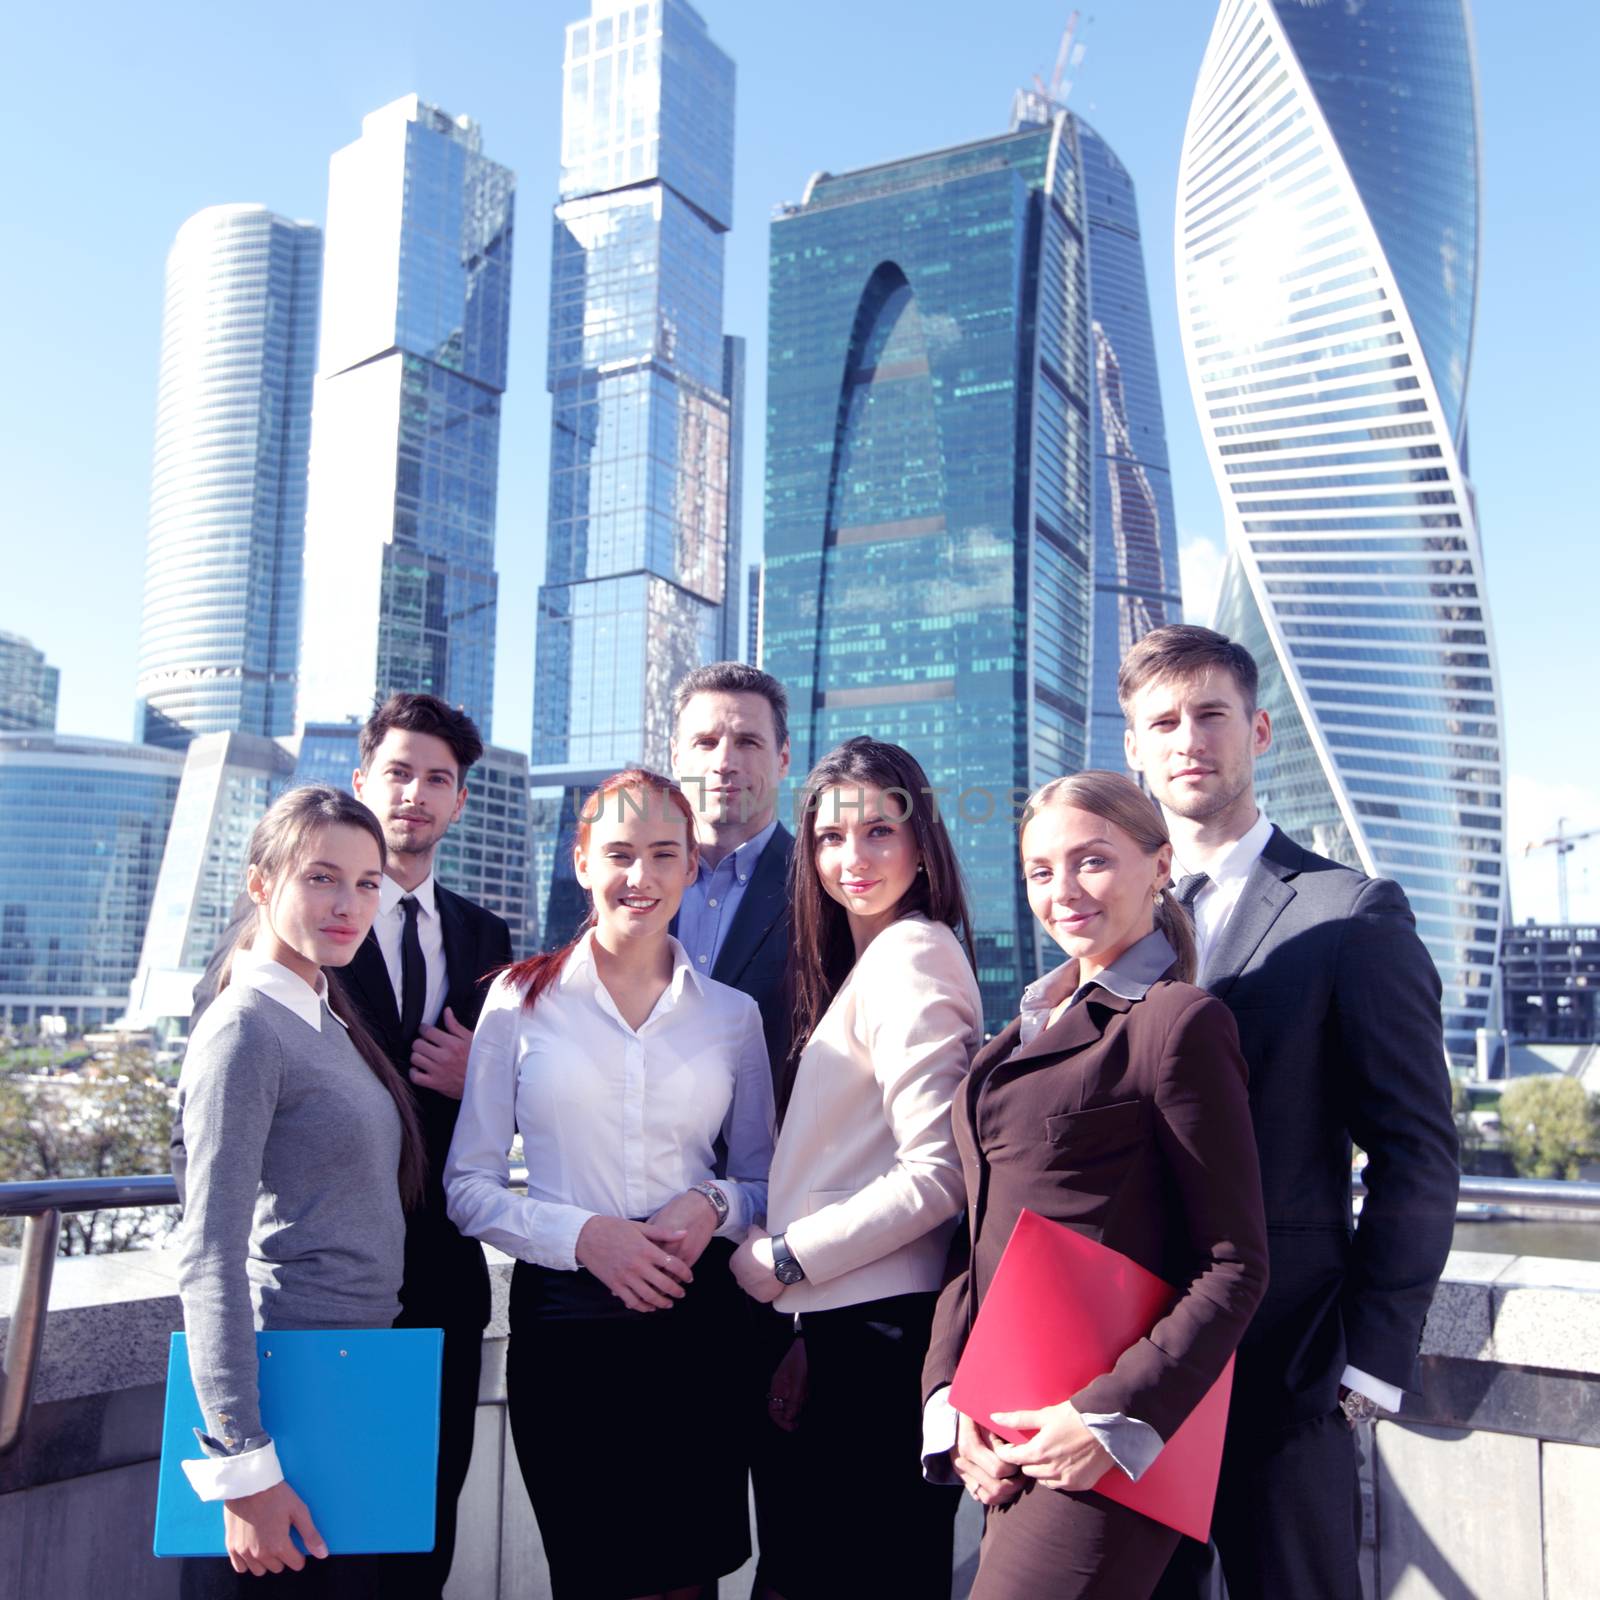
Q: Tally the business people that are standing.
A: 7